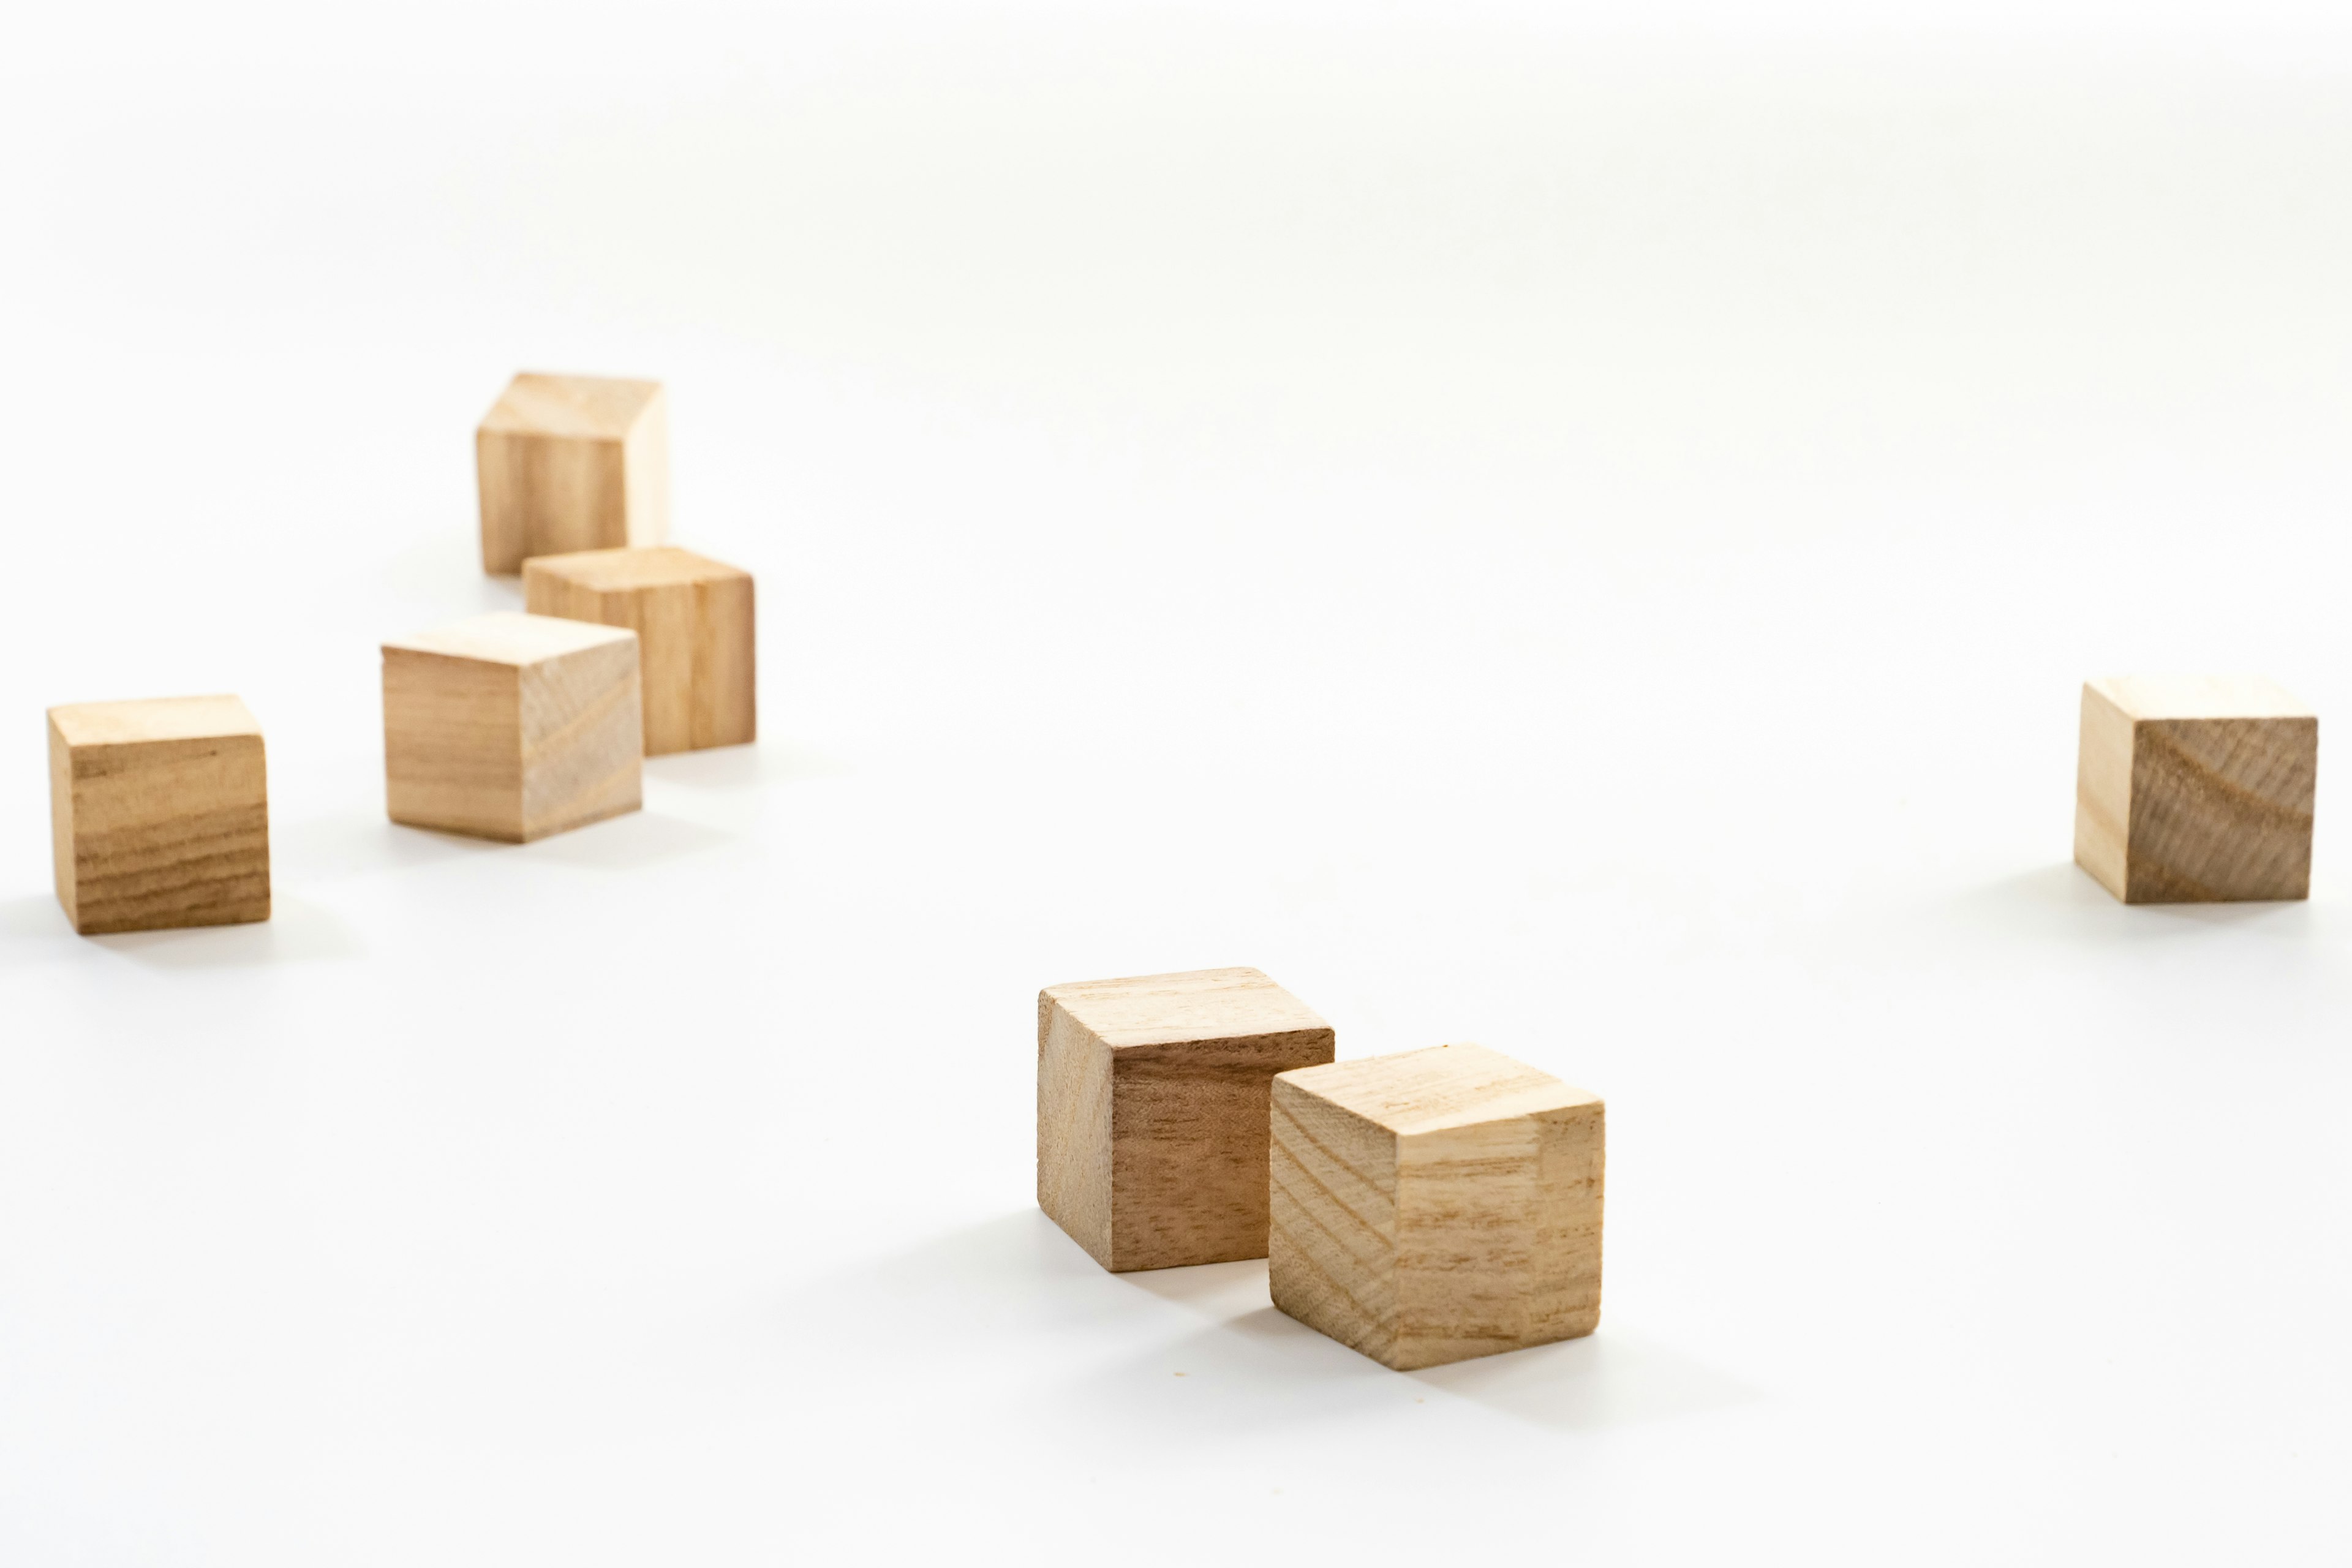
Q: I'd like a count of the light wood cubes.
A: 7